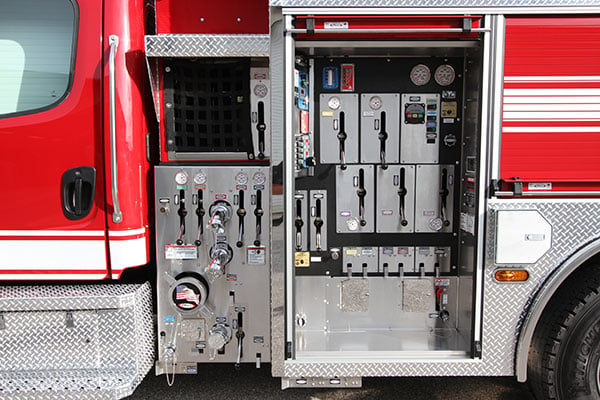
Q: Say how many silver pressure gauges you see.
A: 11